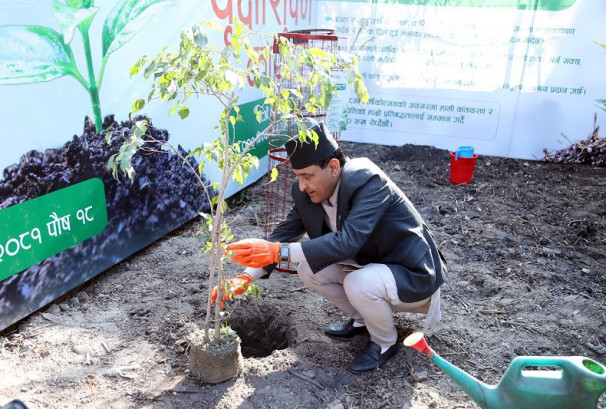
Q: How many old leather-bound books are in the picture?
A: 0